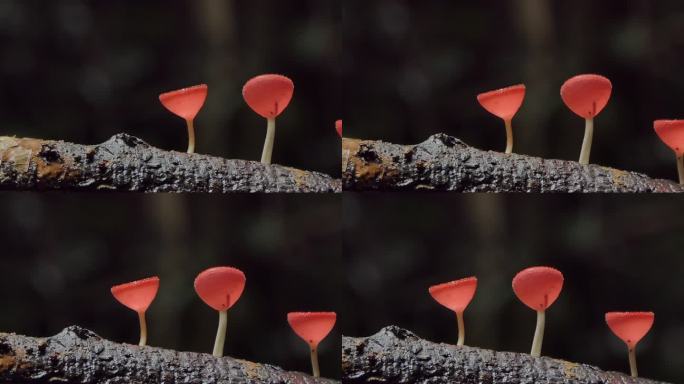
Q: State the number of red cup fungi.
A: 12